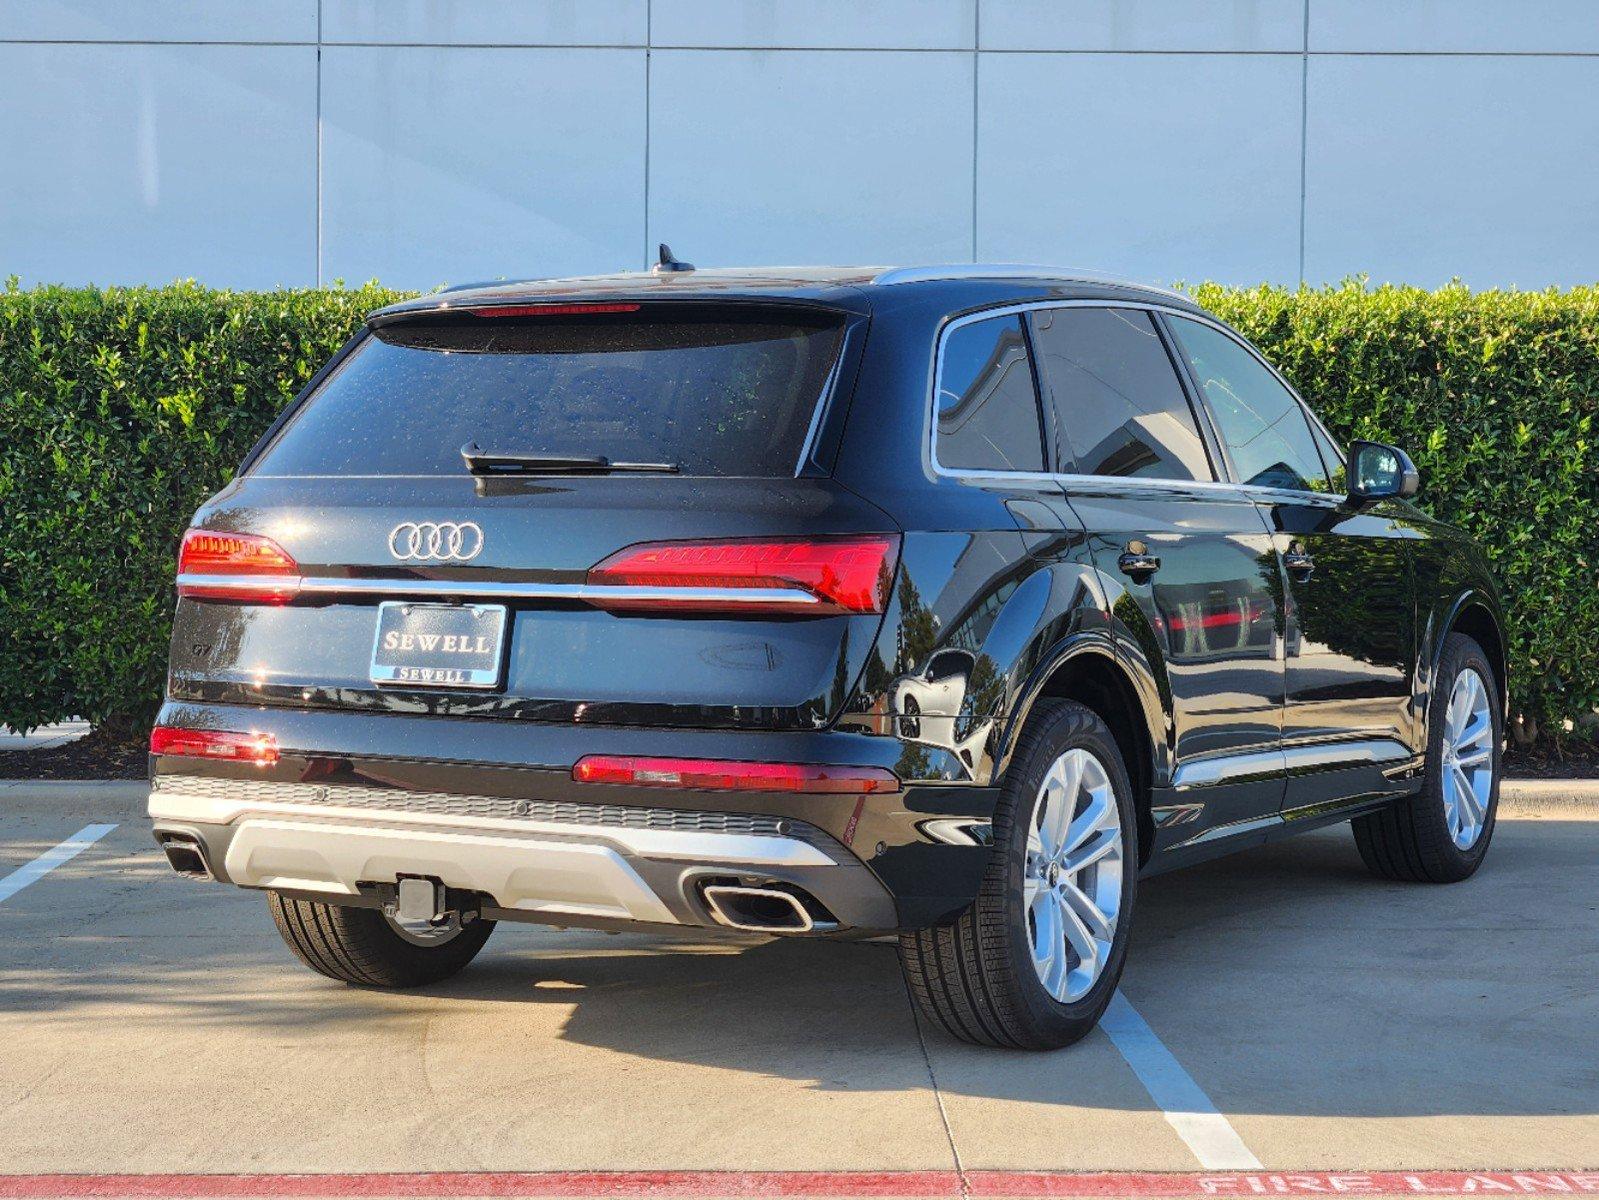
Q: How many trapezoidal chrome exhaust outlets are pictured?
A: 2